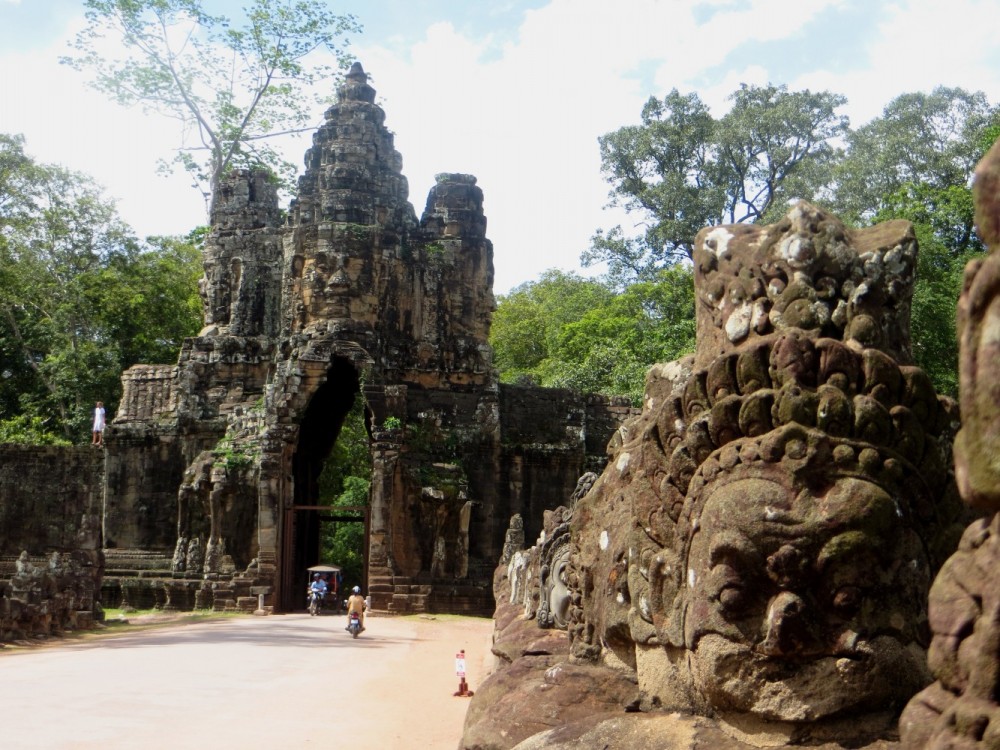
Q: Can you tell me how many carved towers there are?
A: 3